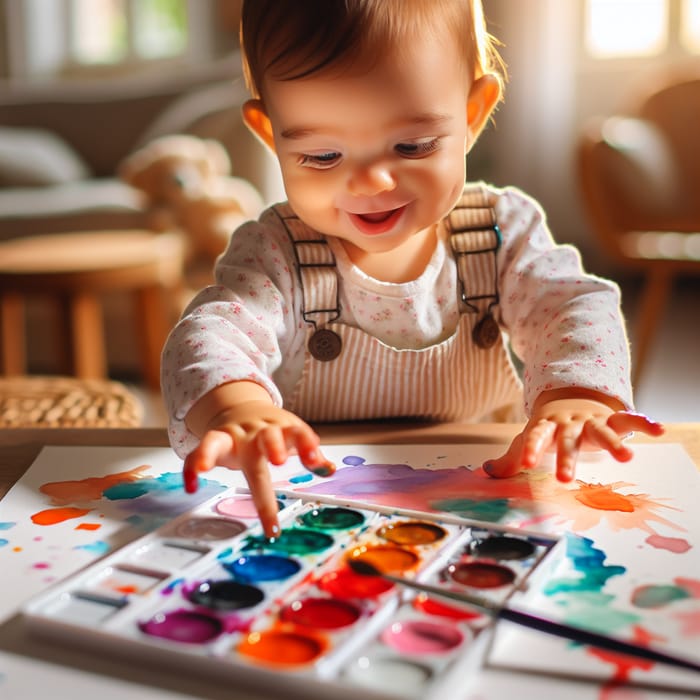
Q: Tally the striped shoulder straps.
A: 2